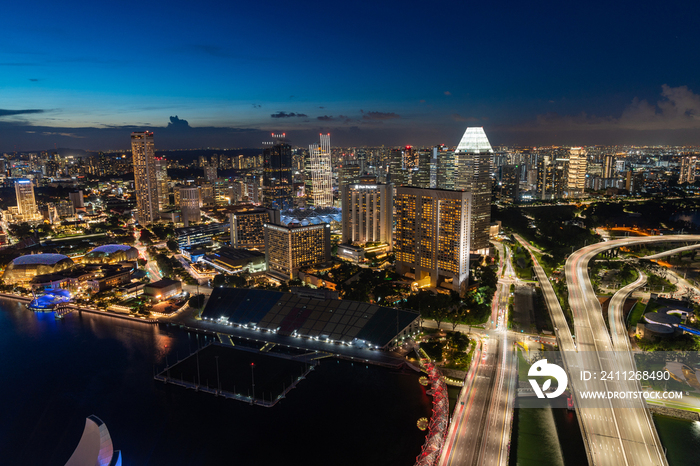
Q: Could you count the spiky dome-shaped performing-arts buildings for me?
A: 2